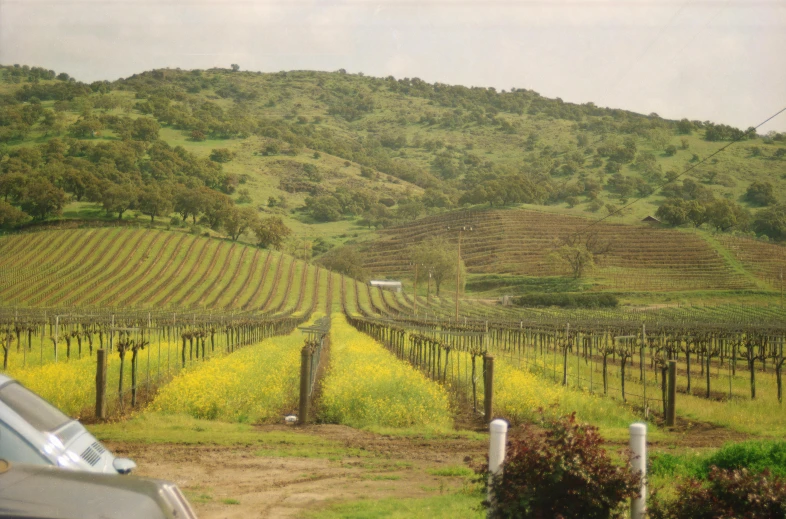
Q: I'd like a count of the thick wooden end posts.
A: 4